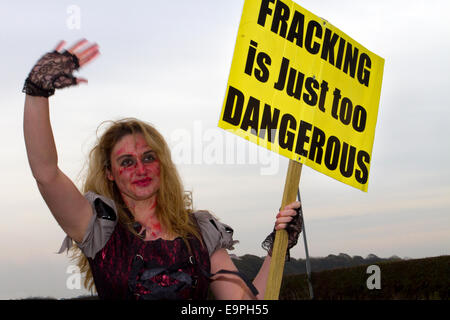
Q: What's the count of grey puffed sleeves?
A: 2